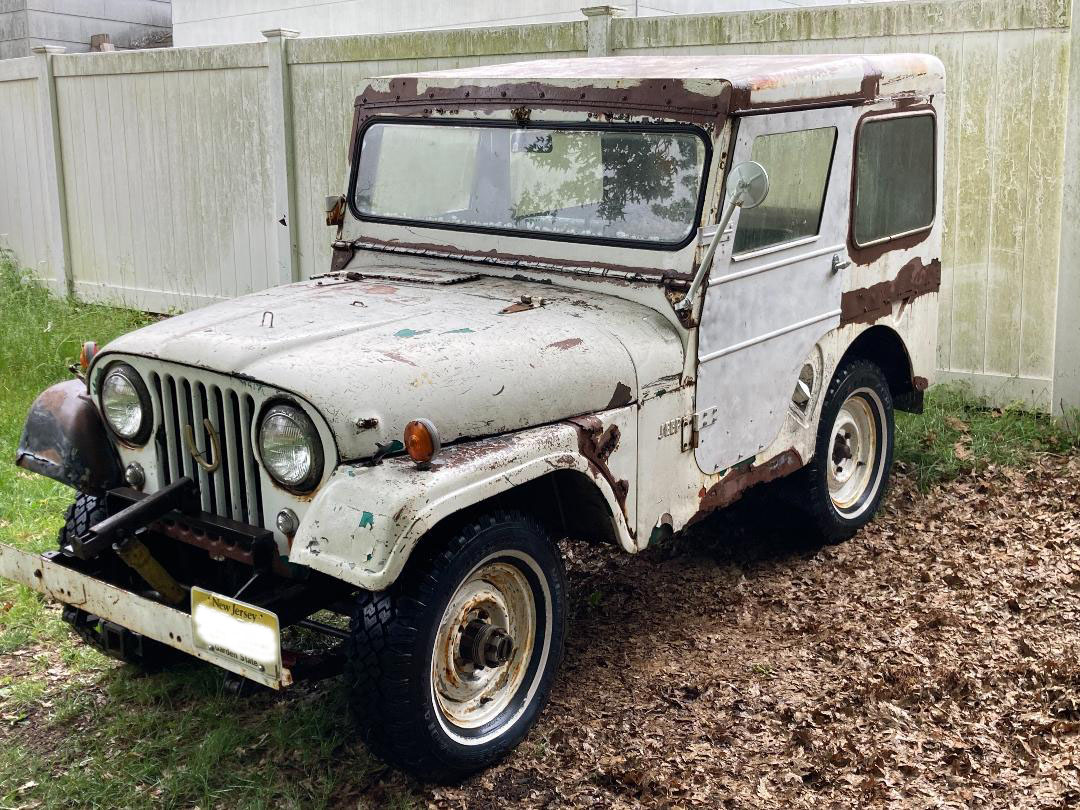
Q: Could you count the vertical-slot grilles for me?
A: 1